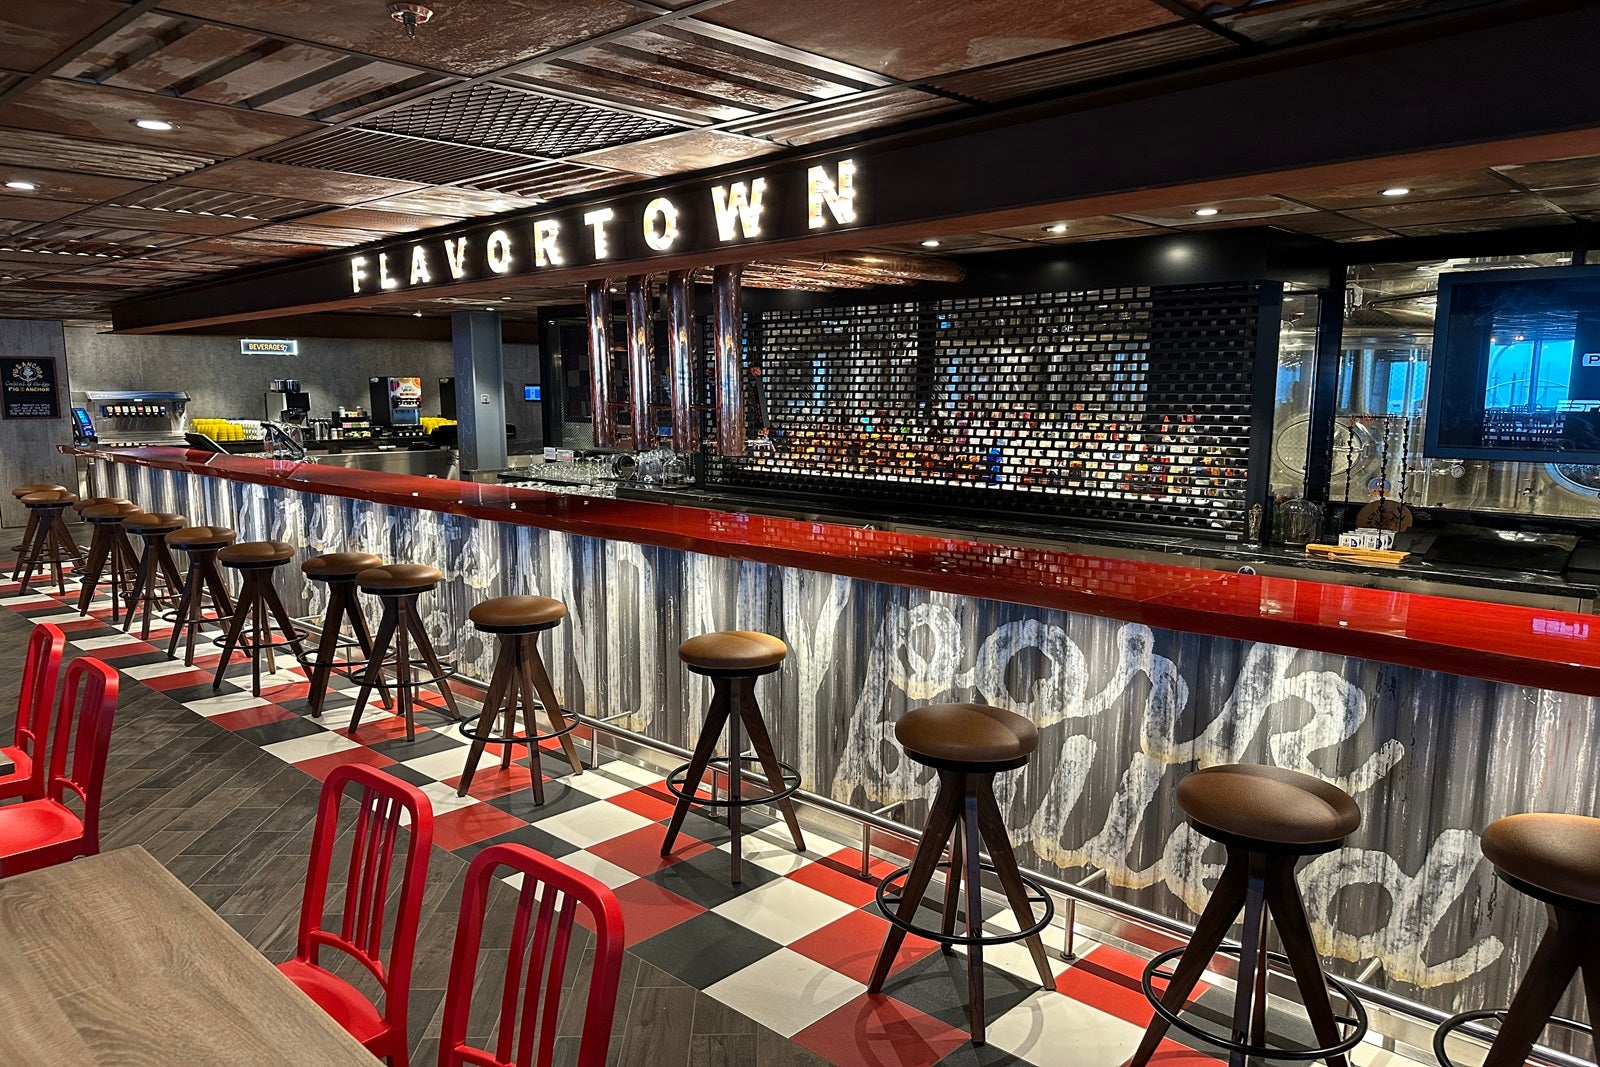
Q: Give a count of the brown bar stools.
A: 14